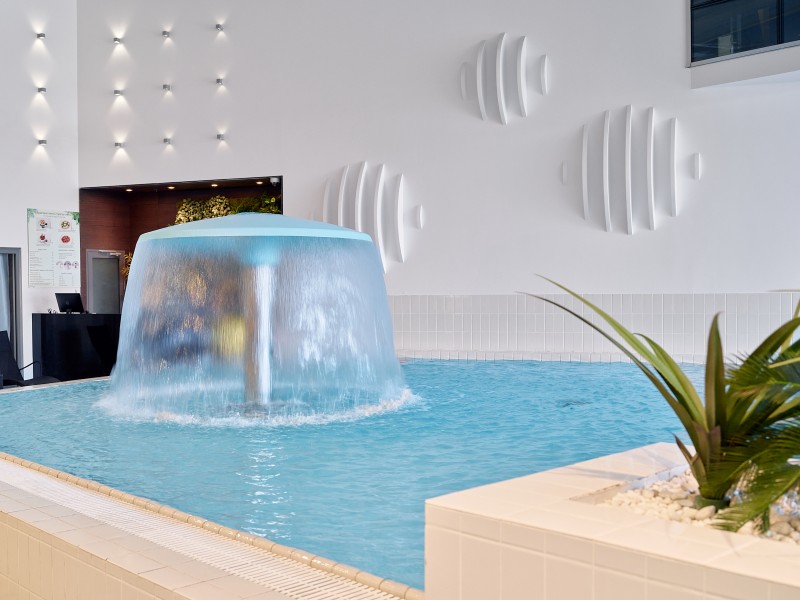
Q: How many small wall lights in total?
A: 12